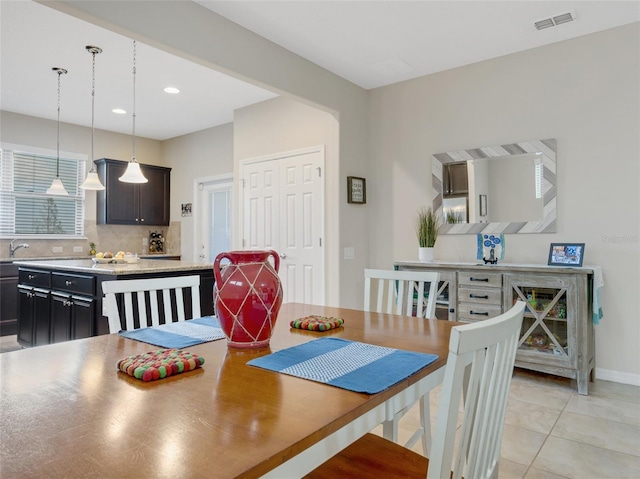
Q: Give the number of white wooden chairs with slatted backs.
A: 3